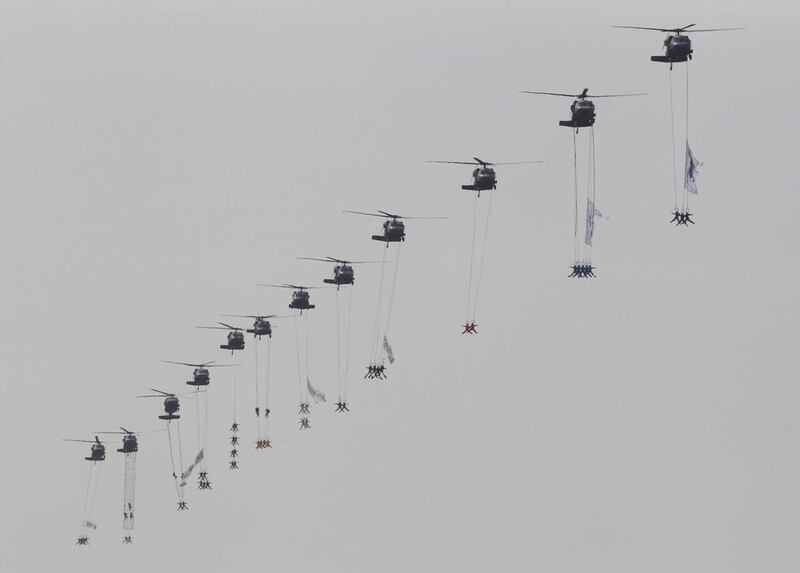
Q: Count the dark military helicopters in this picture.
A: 12